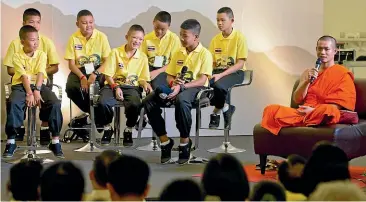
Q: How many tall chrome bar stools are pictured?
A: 7